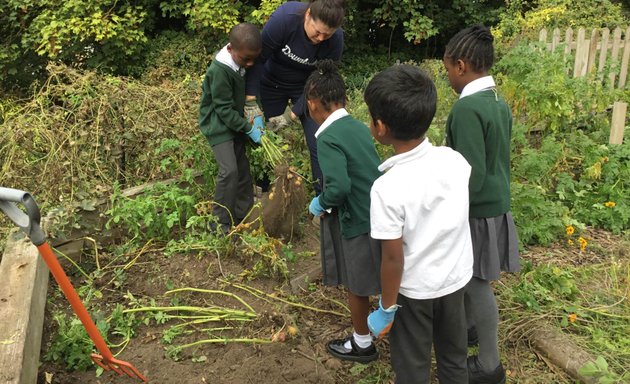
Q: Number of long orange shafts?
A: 1